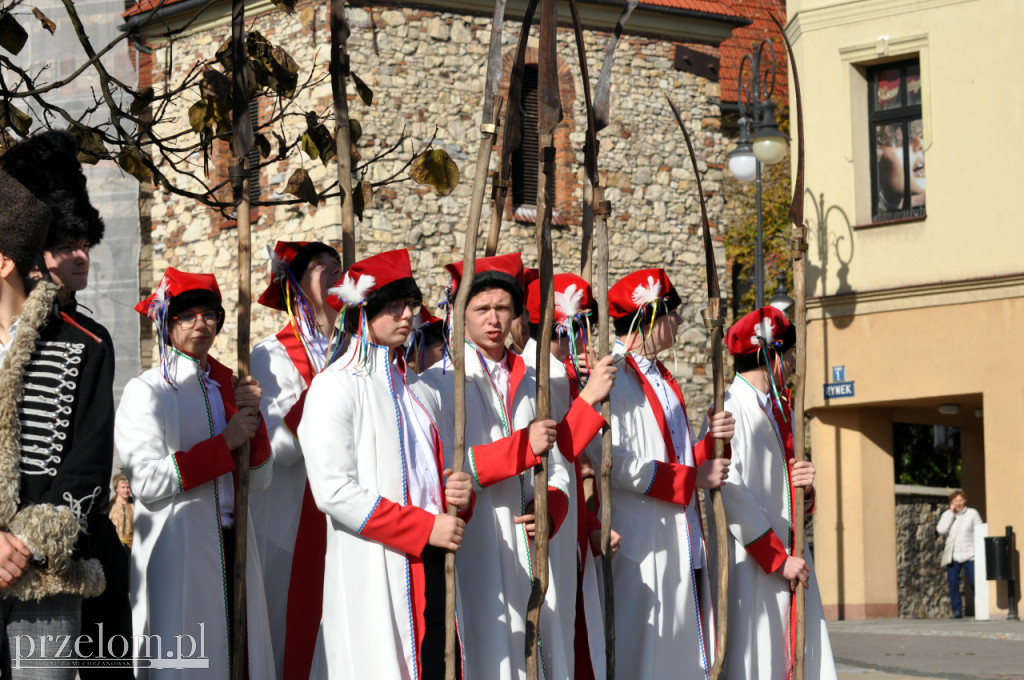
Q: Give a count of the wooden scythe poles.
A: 9